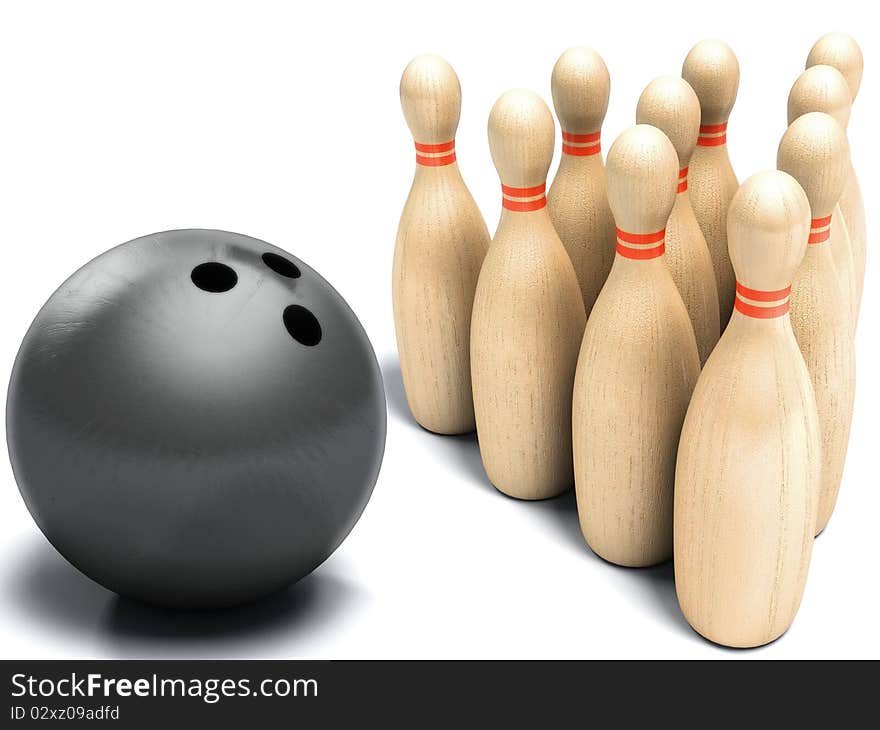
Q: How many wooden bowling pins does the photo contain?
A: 10